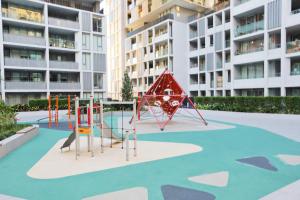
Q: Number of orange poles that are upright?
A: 3